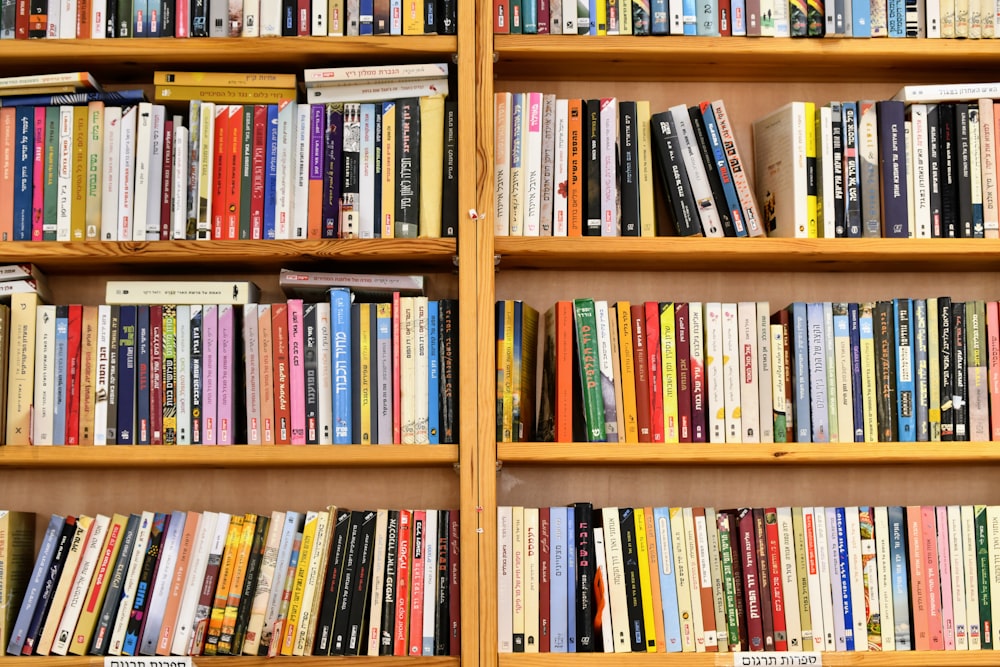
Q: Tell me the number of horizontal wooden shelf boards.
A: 8